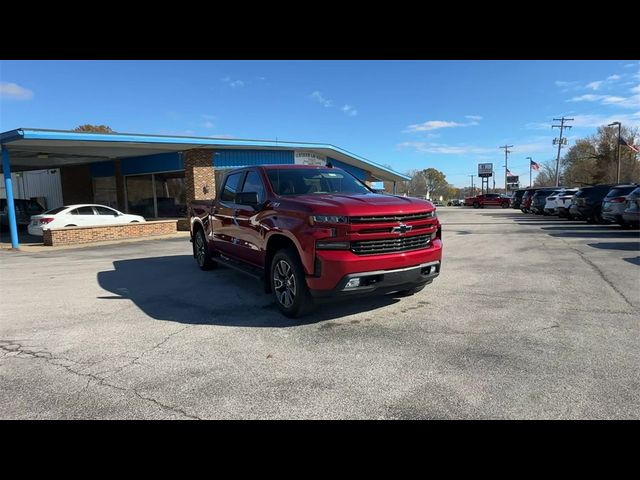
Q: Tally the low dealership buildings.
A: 1